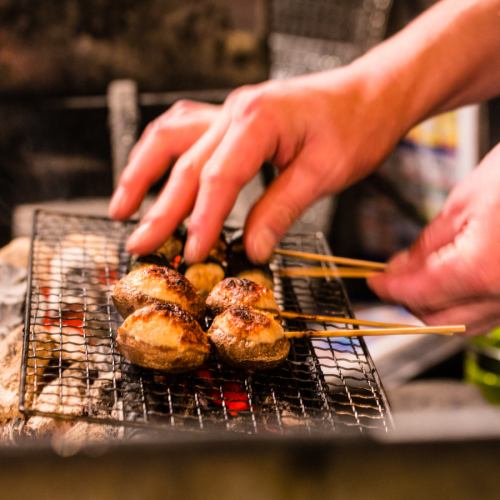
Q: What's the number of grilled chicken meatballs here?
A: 4